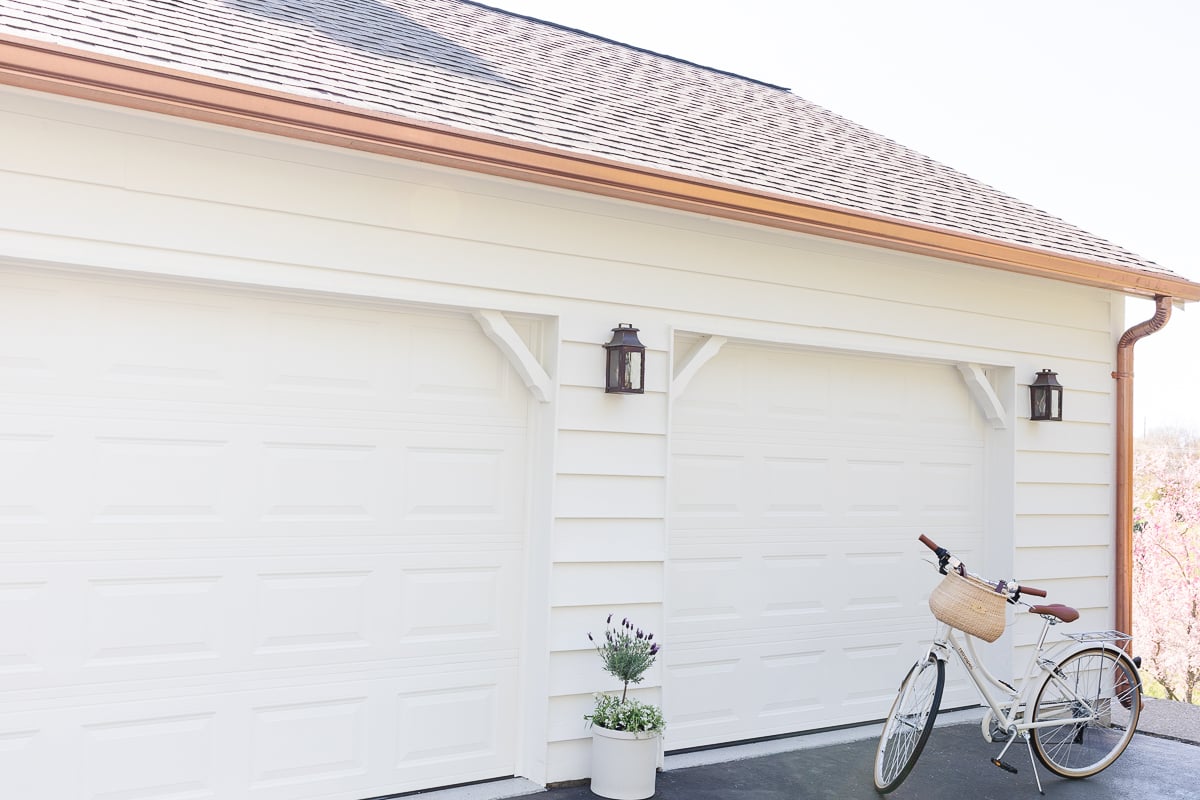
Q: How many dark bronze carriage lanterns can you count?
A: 2